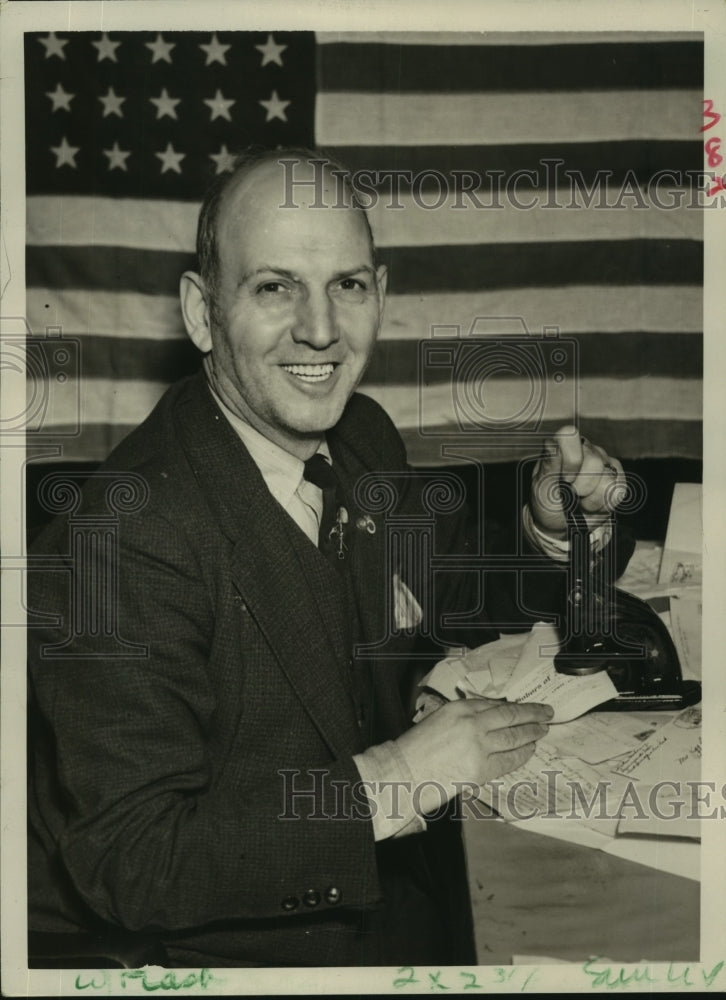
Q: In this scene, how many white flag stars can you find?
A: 14